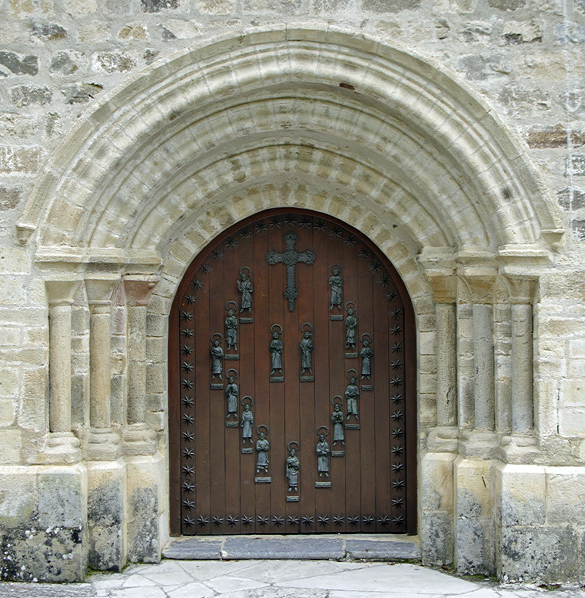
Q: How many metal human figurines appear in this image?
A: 15